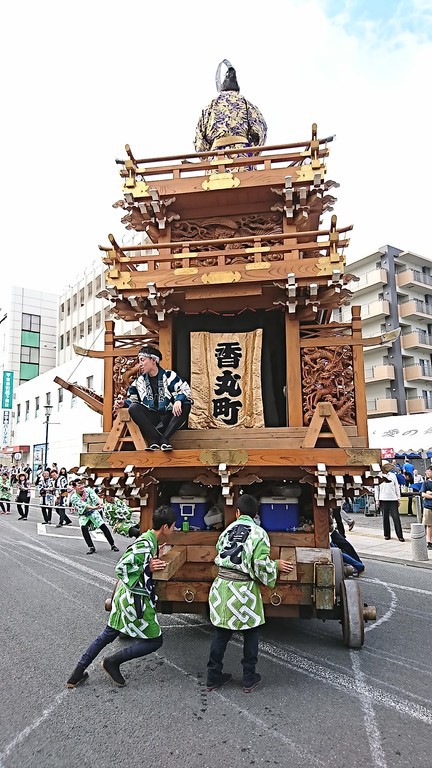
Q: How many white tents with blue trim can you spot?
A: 1